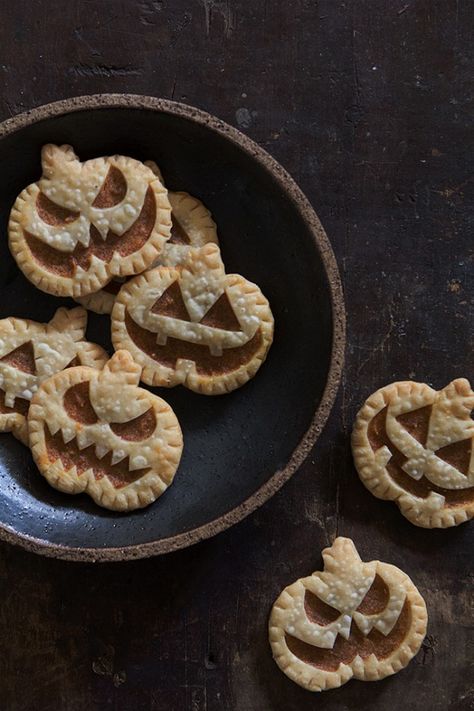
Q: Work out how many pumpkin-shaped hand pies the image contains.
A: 7